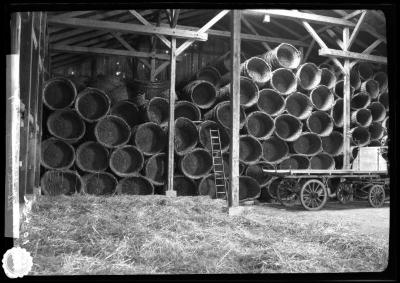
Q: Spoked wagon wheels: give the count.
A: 4